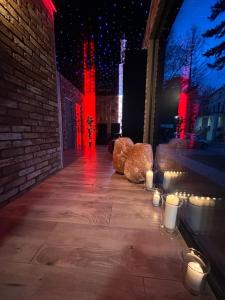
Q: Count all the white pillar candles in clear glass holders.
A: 4